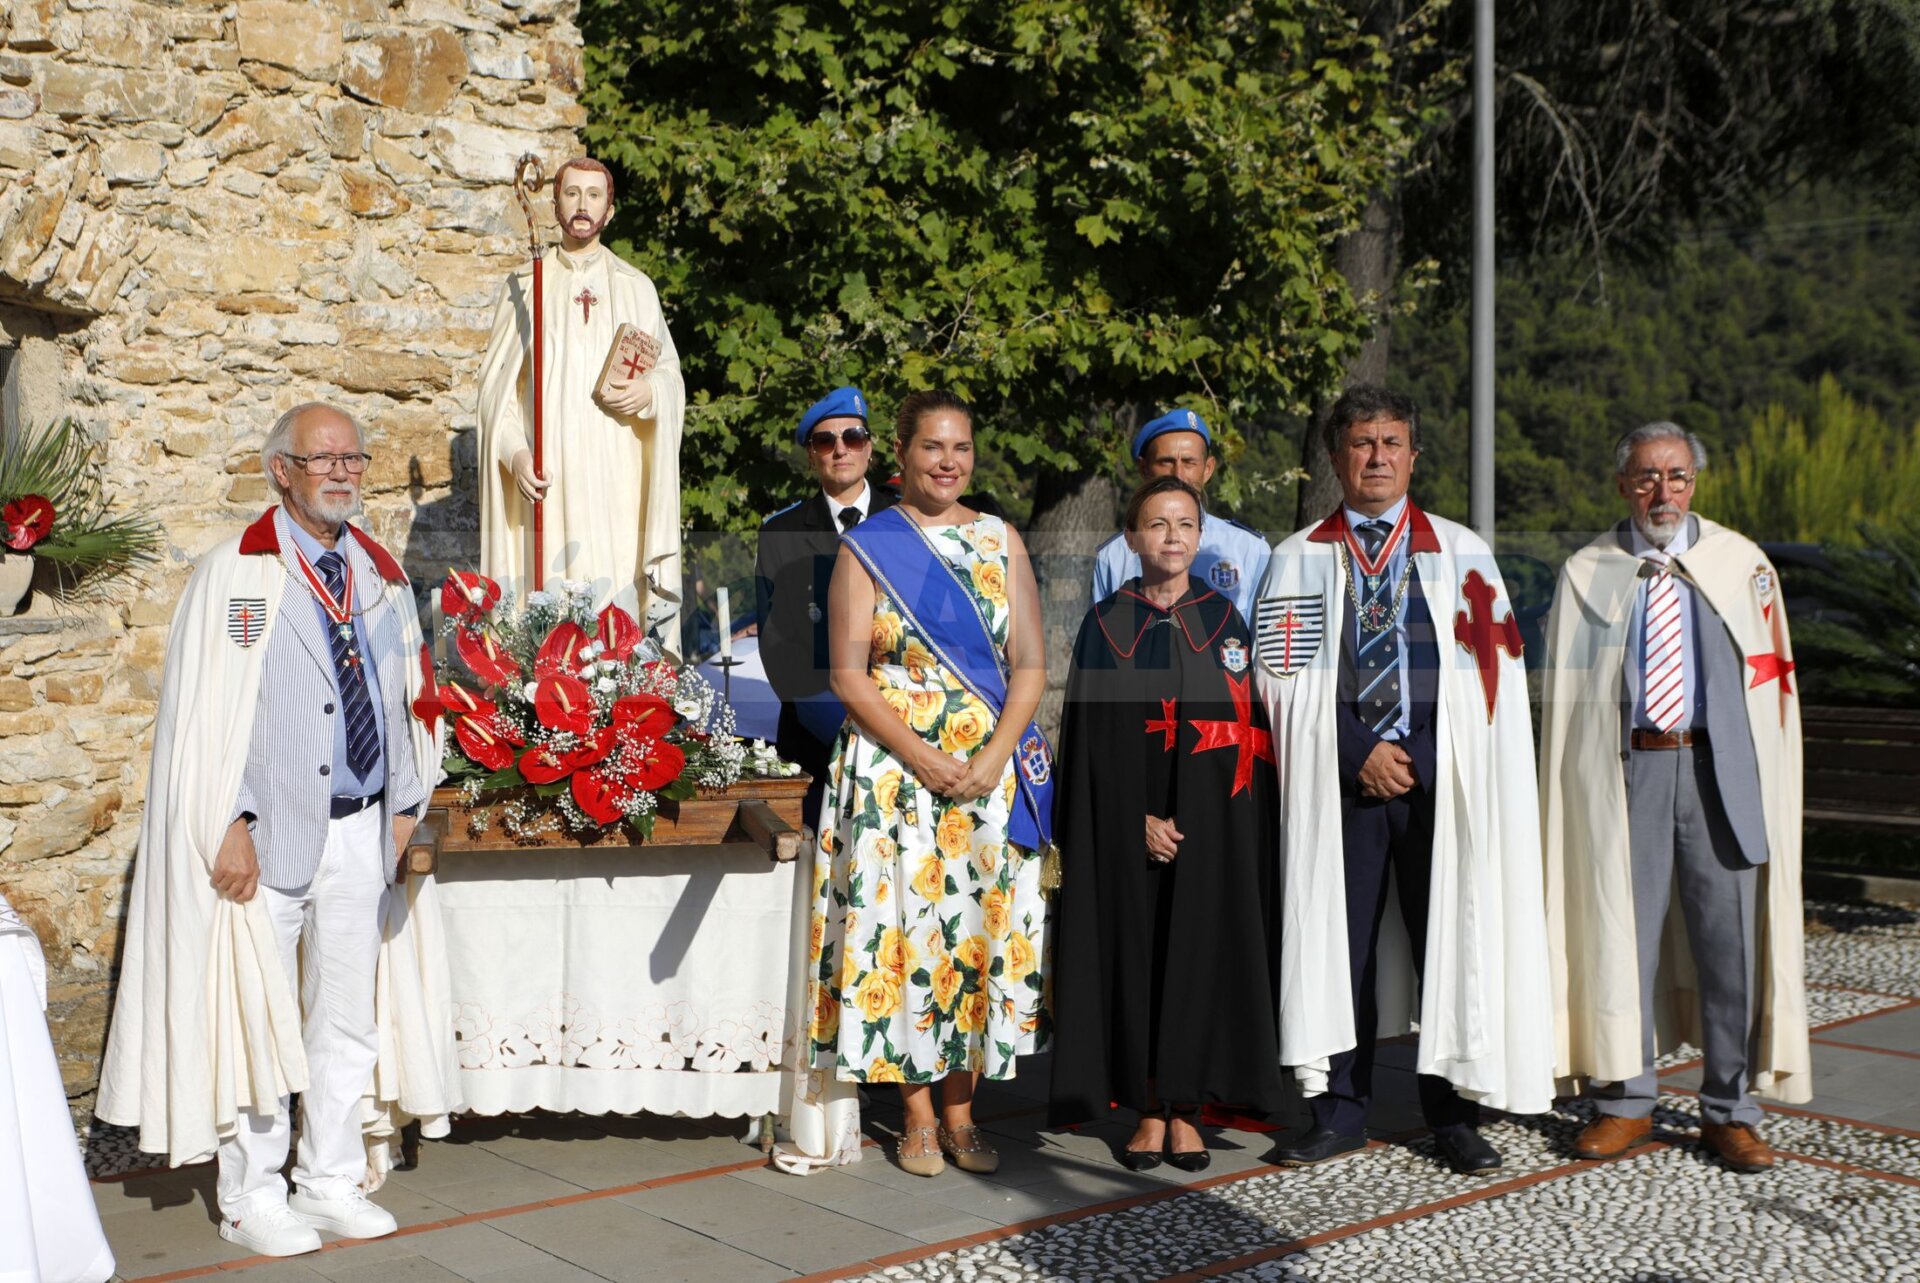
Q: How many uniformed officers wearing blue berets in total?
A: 2